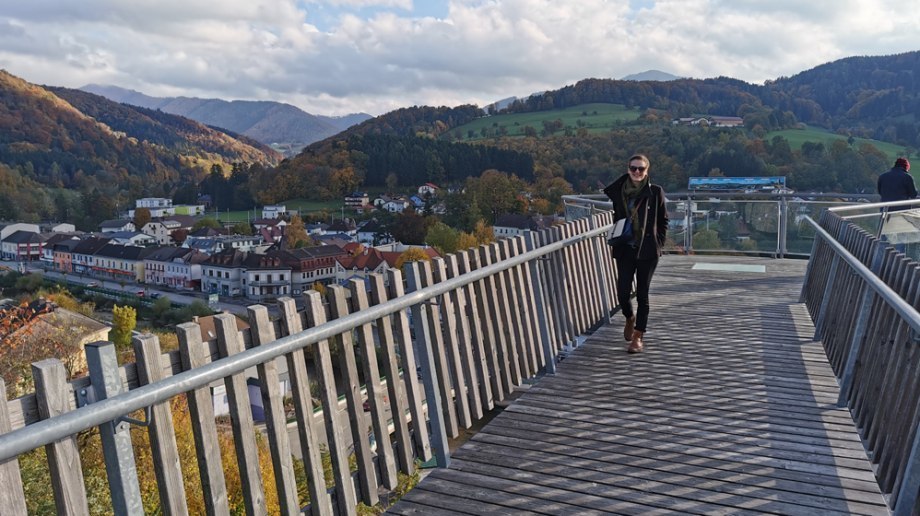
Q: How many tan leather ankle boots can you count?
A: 2